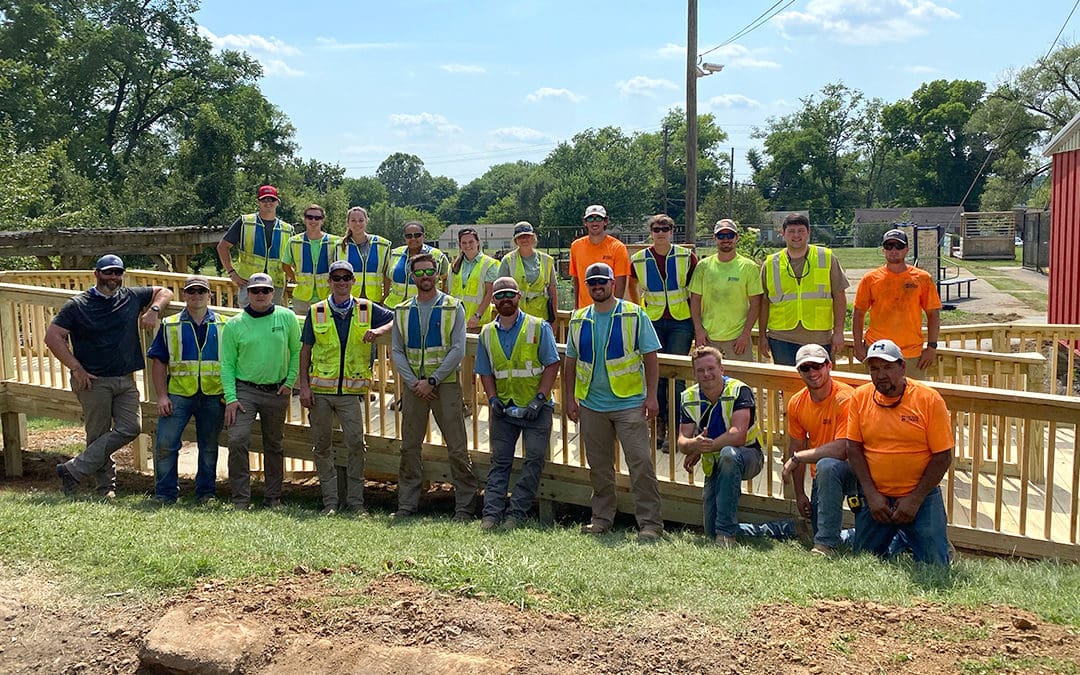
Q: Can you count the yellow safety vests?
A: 14